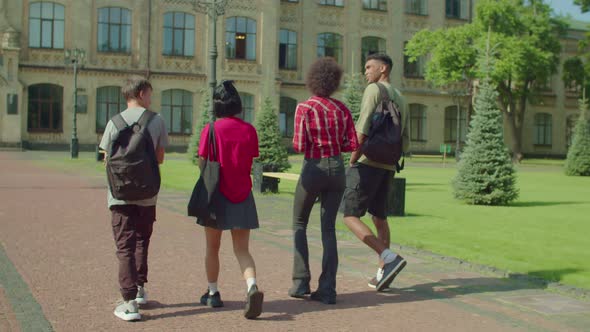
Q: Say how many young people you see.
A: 4